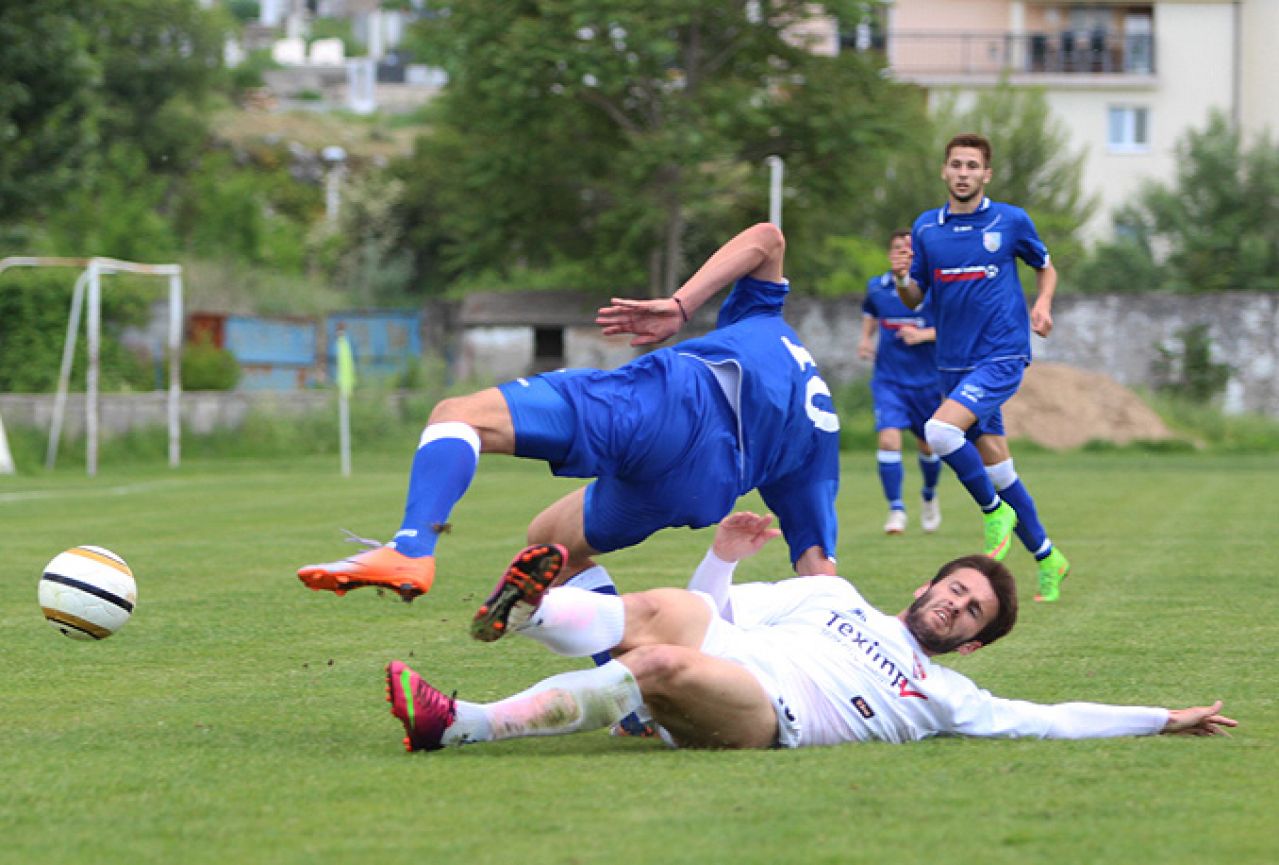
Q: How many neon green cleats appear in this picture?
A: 2